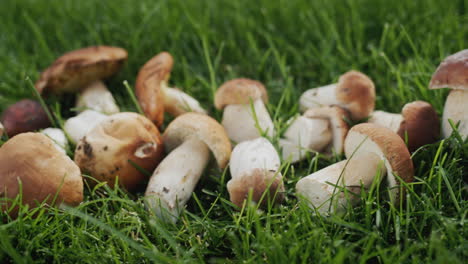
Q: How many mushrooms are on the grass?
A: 13